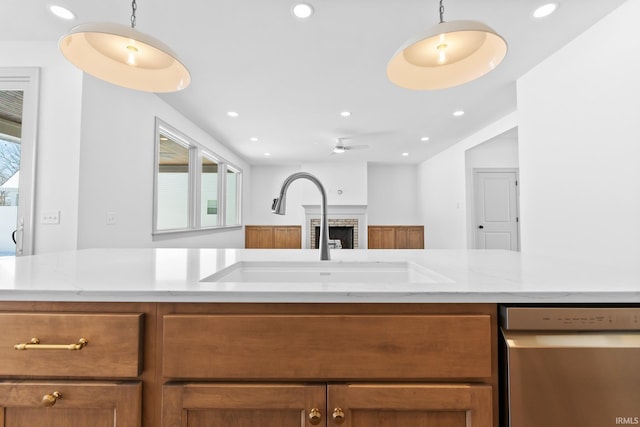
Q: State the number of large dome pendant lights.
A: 2